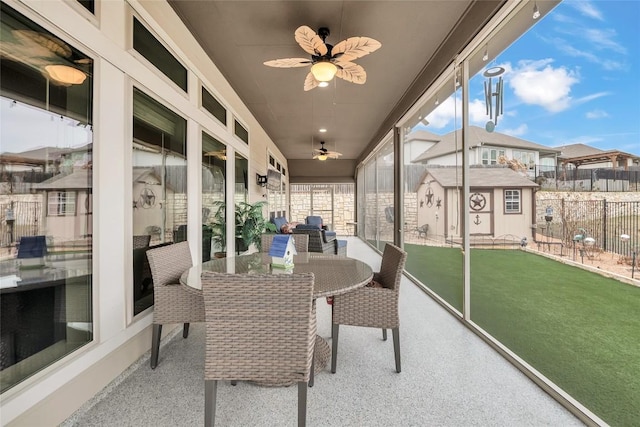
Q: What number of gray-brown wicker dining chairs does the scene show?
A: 4